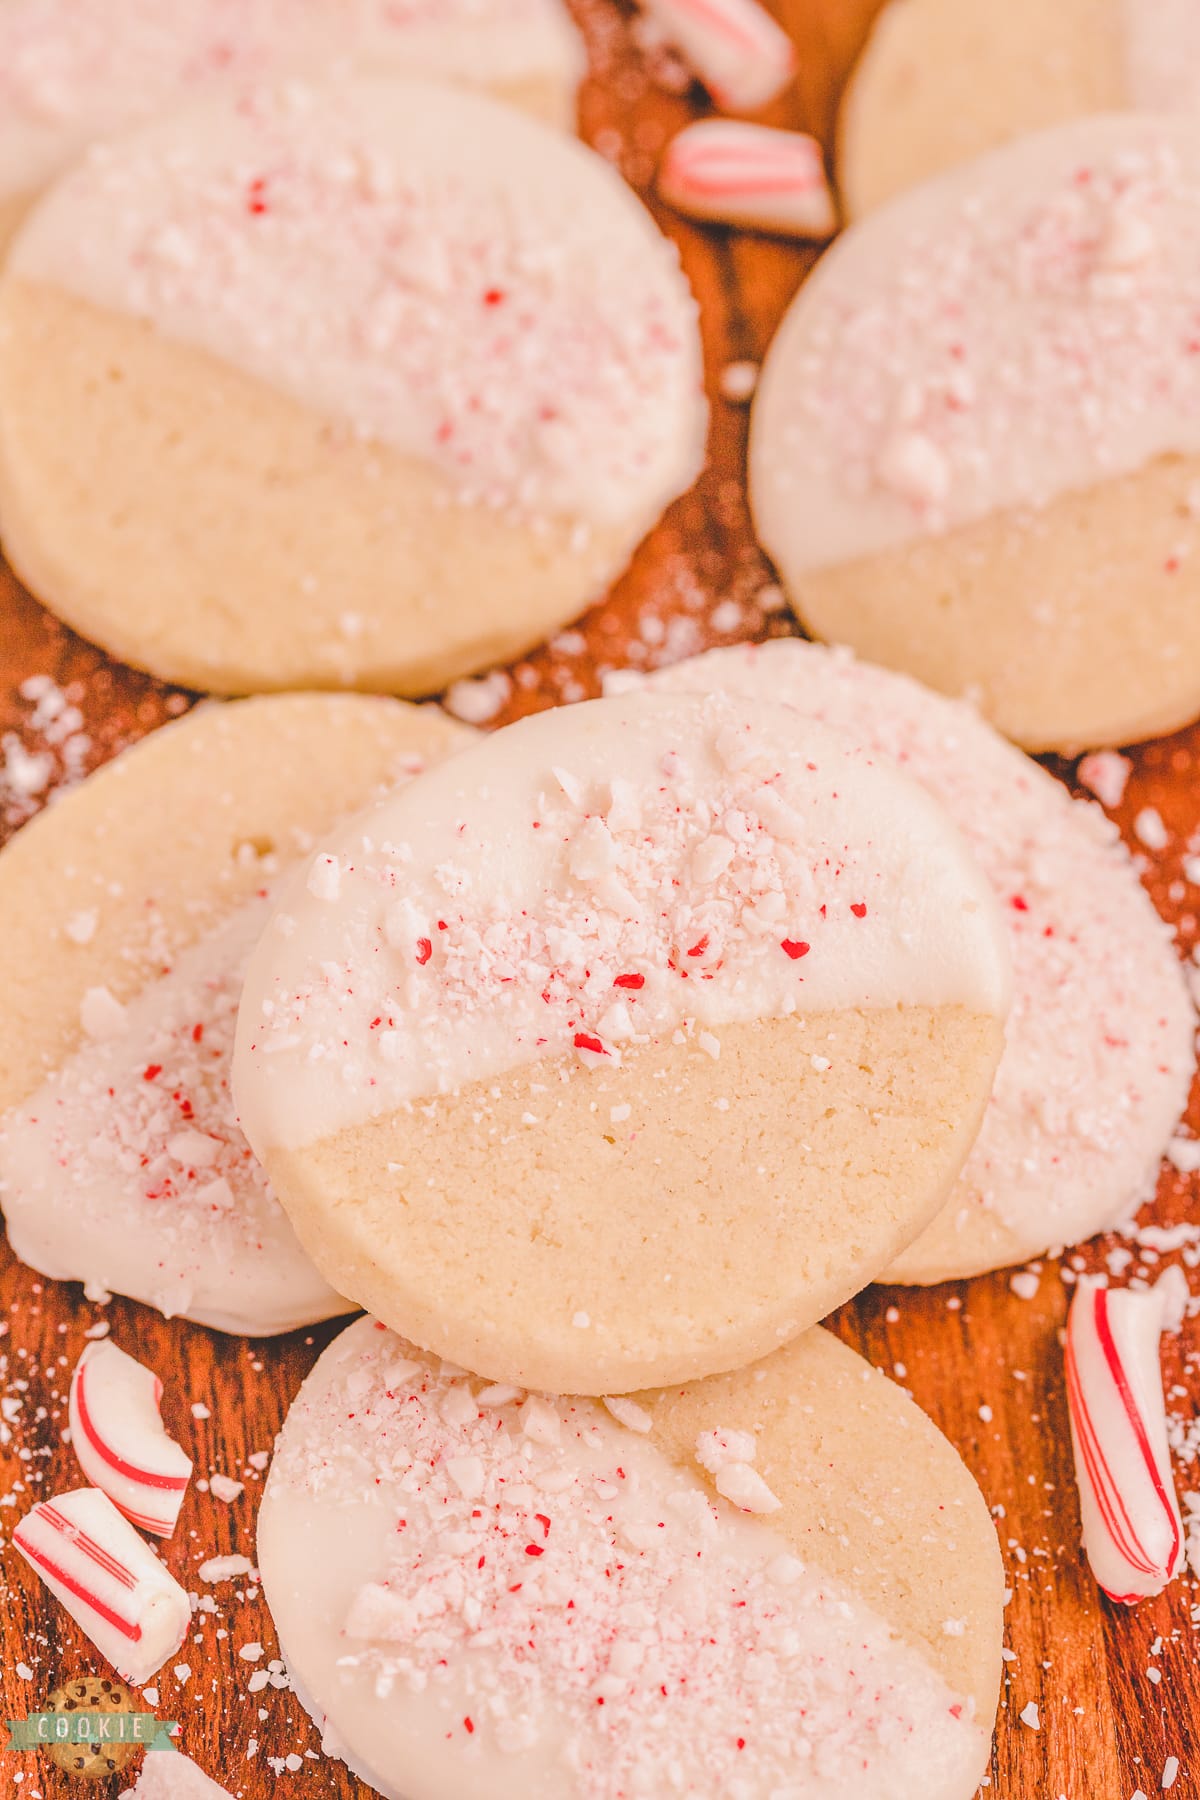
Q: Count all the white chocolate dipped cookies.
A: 8